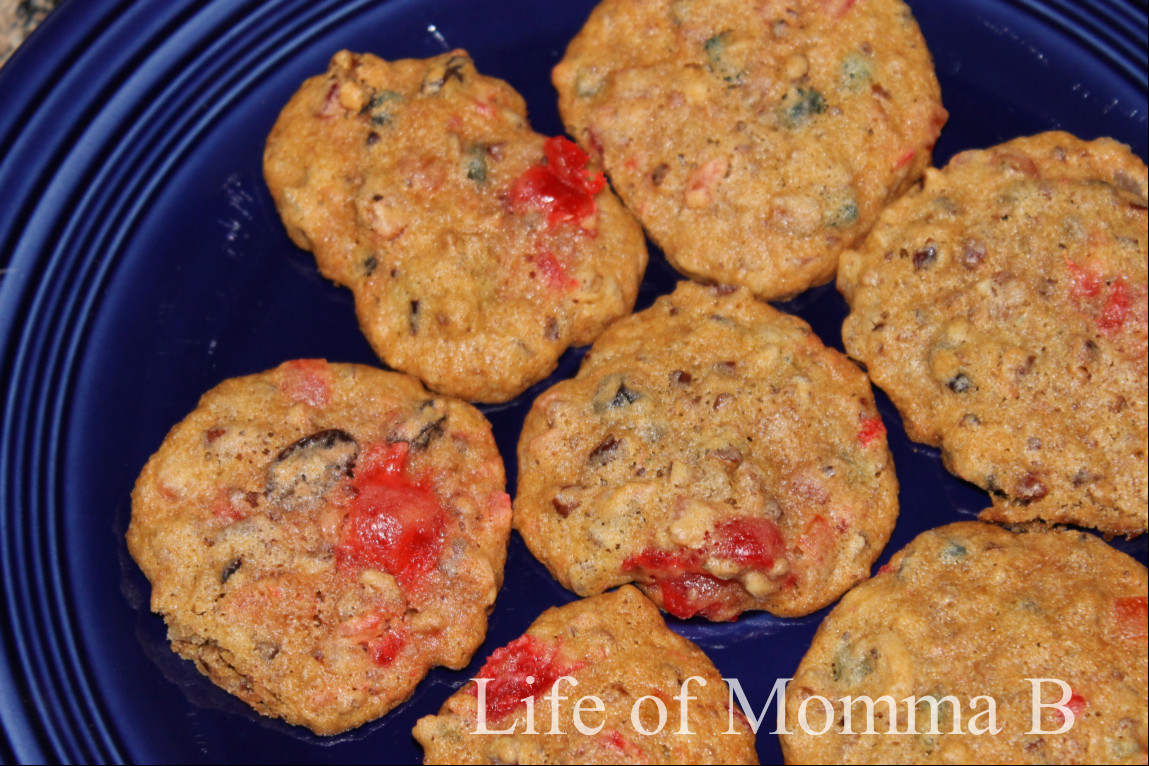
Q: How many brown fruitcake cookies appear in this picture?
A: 7